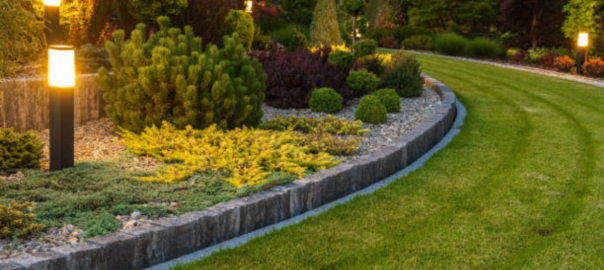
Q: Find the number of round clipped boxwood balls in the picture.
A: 3